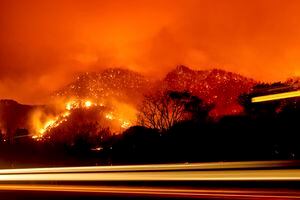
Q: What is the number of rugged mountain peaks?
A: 2